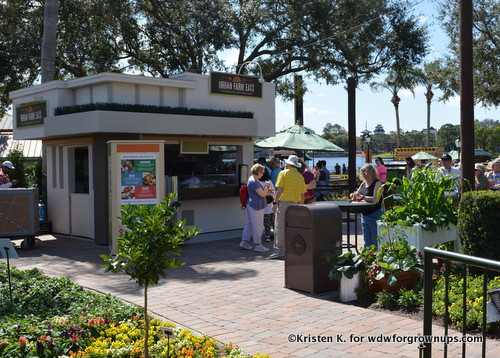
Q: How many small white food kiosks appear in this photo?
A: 1